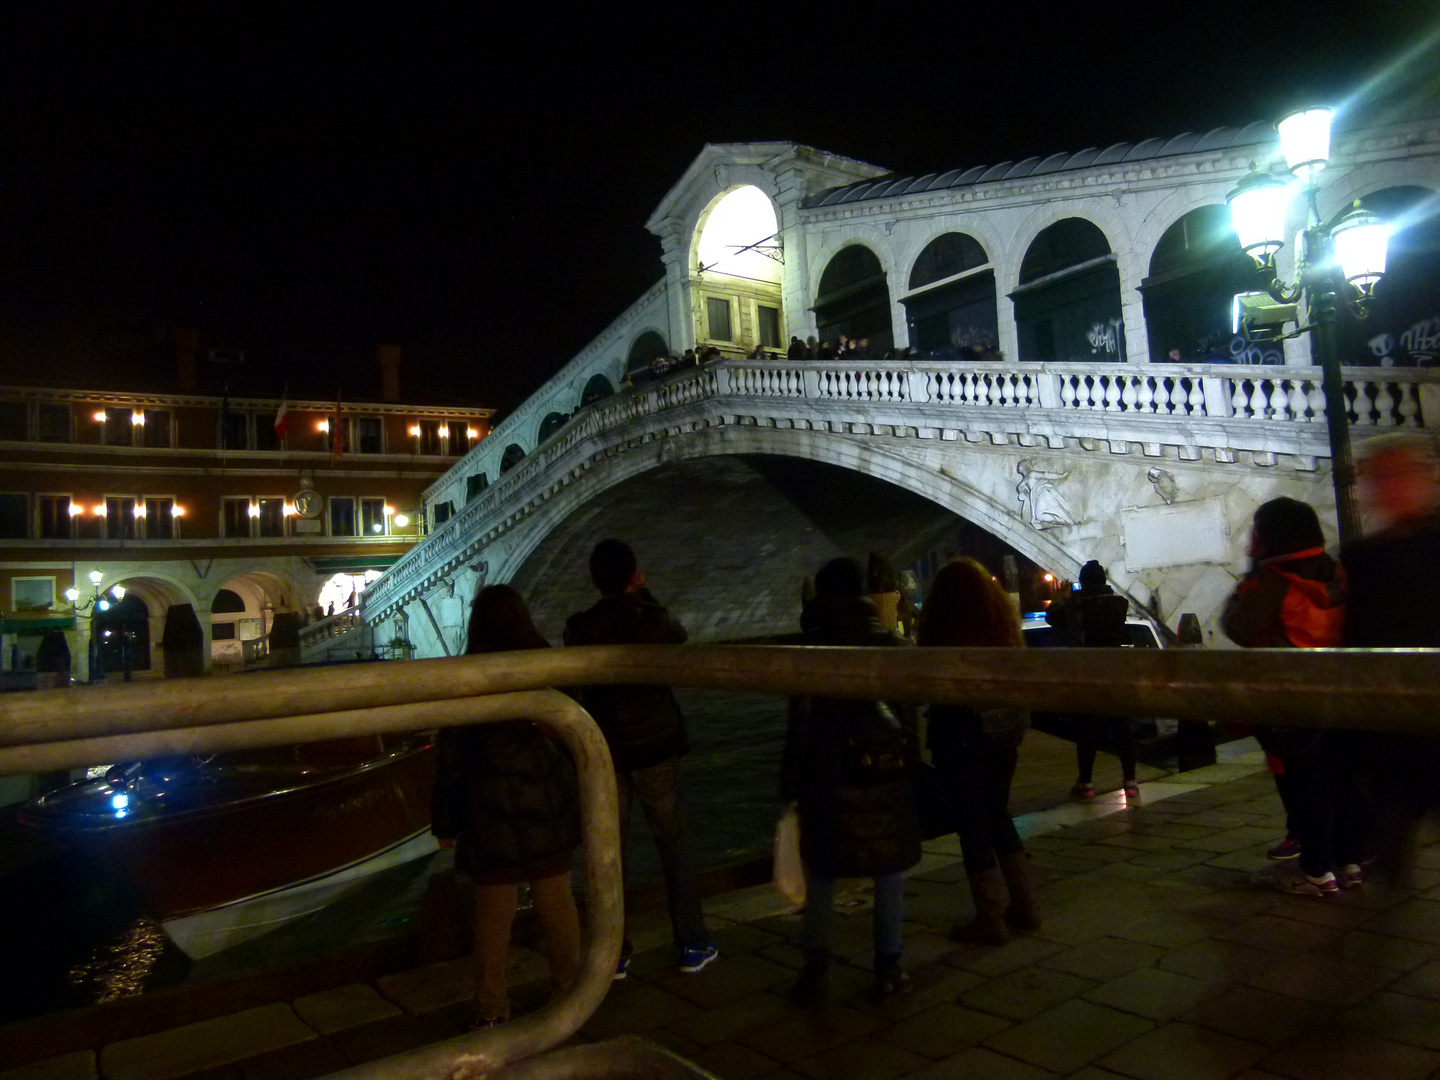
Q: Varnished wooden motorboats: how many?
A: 1